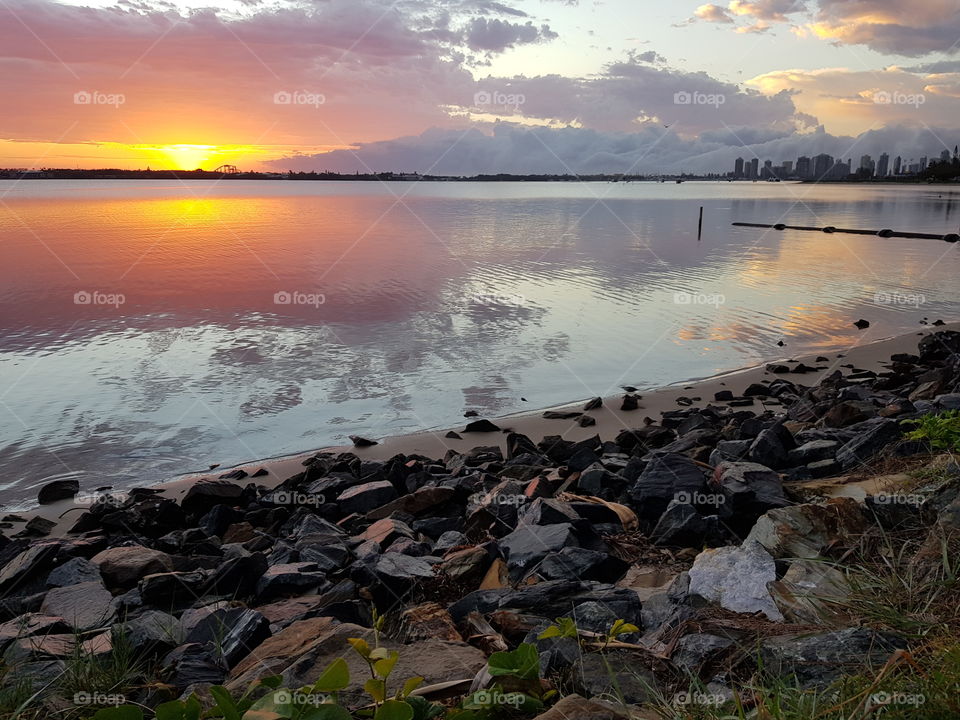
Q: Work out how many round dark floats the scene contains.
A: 4